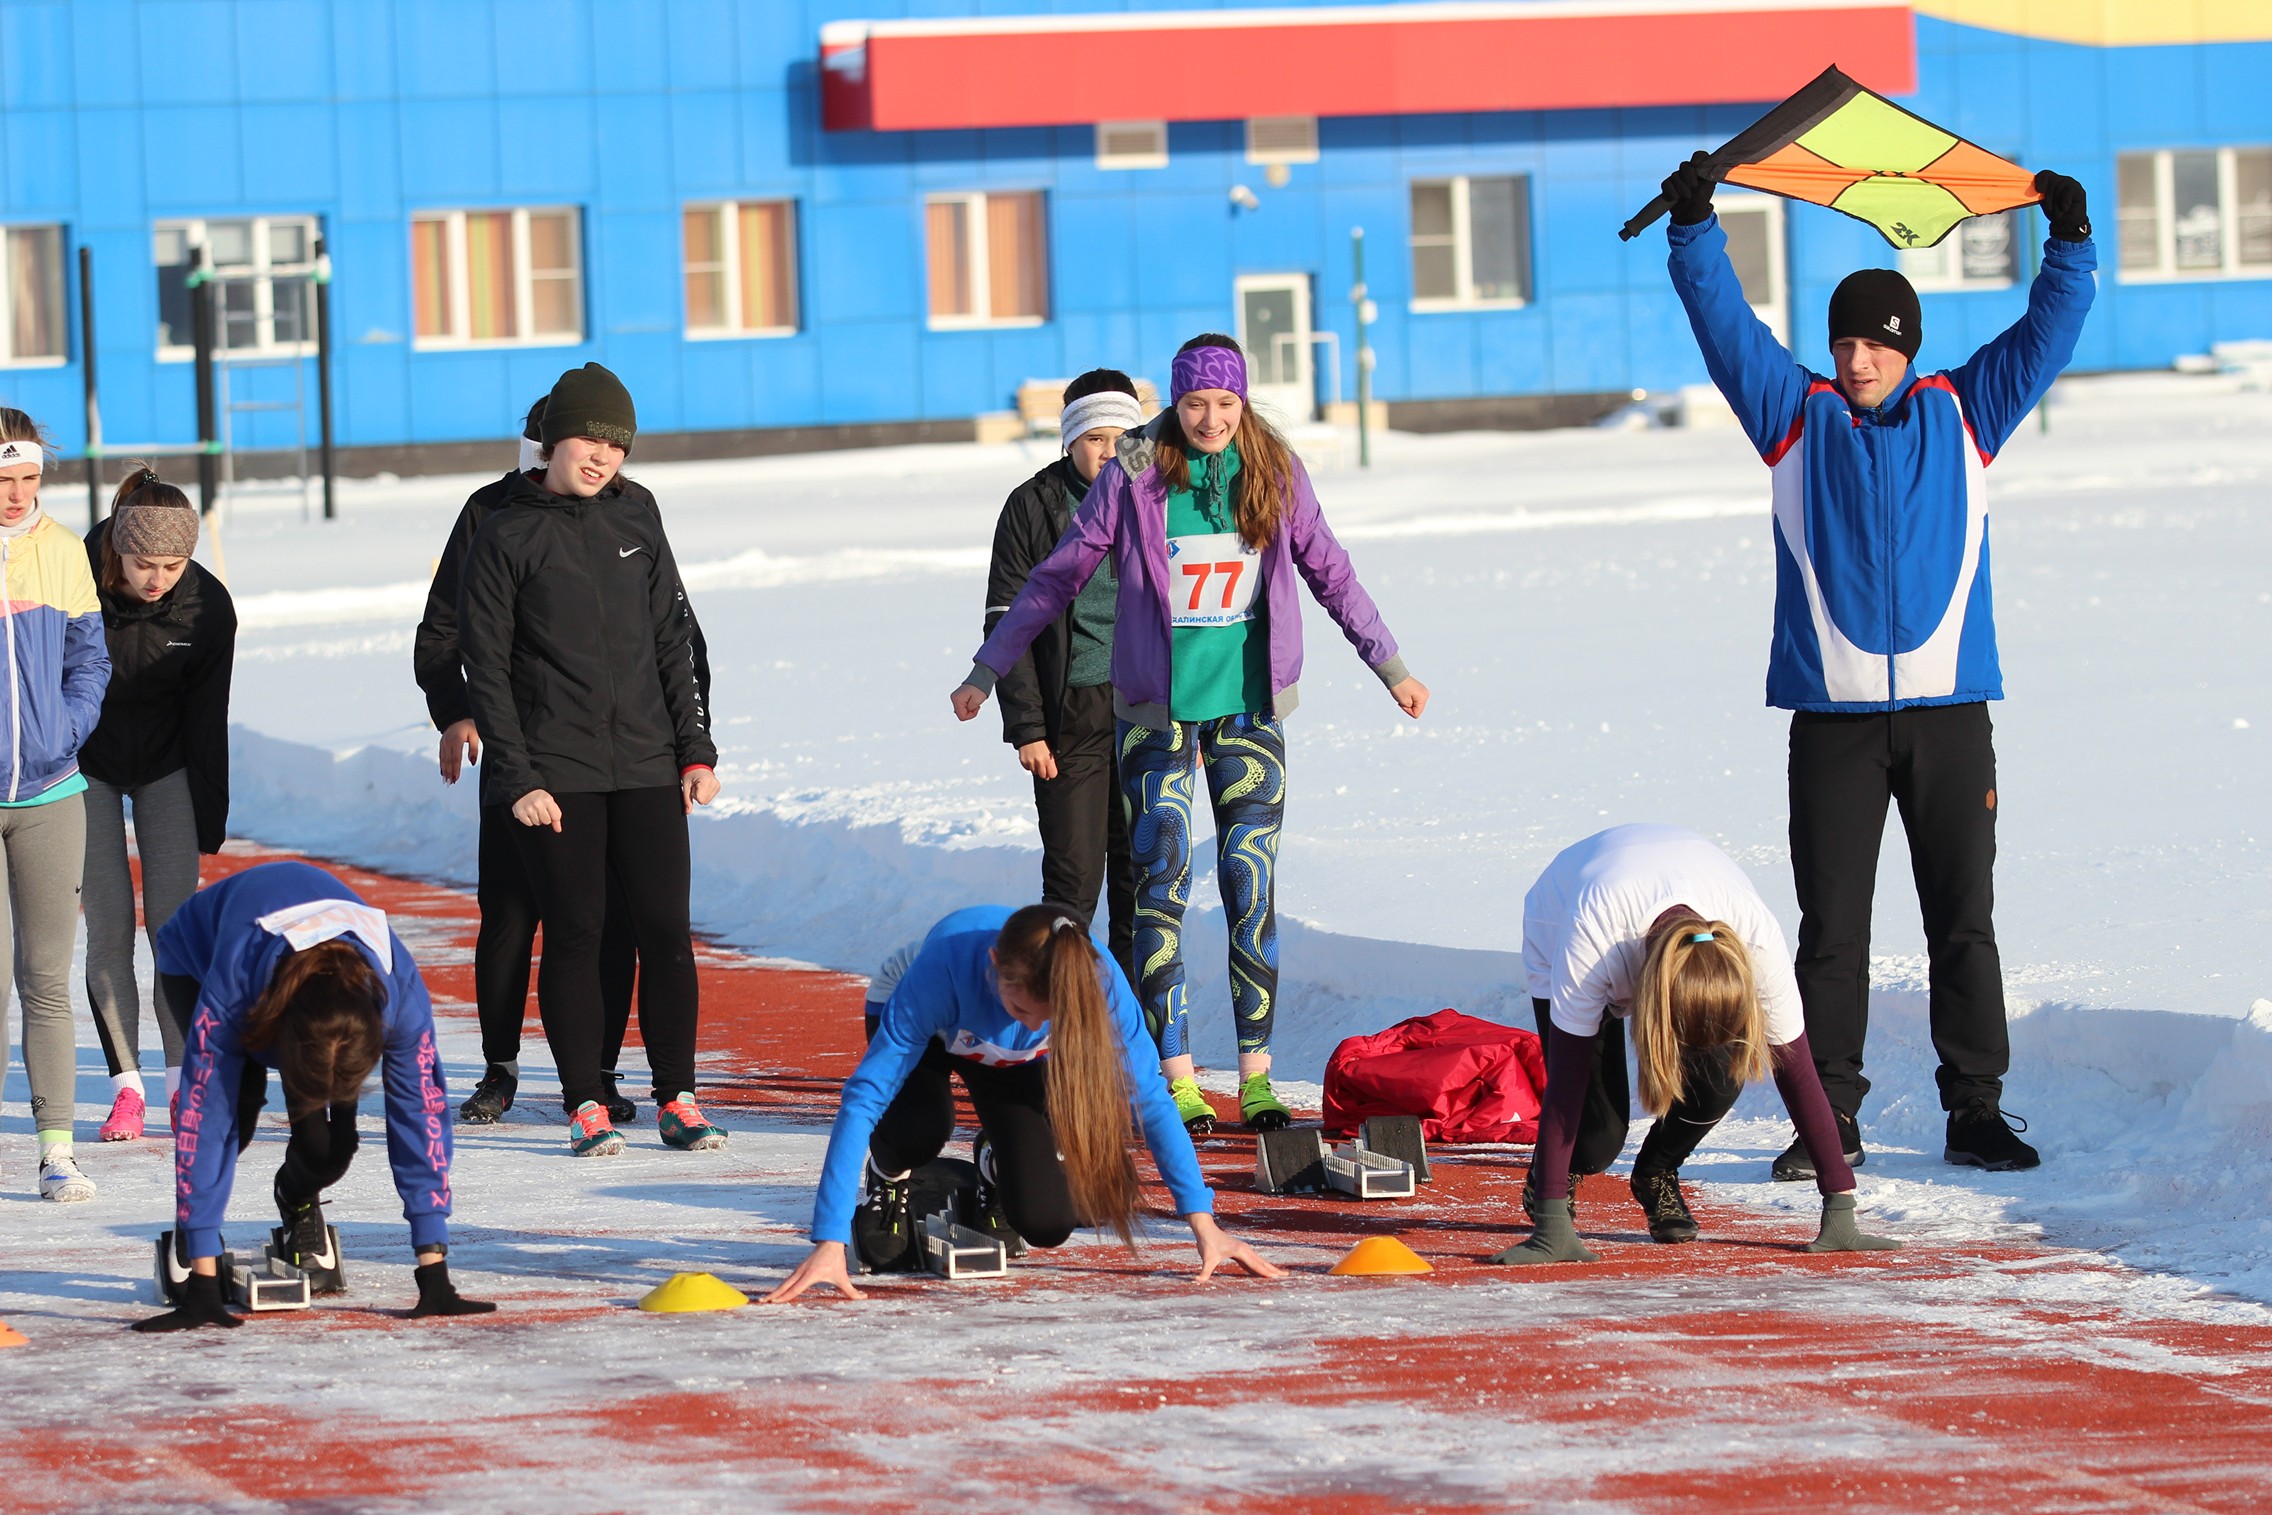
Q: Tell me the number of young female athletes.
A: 9